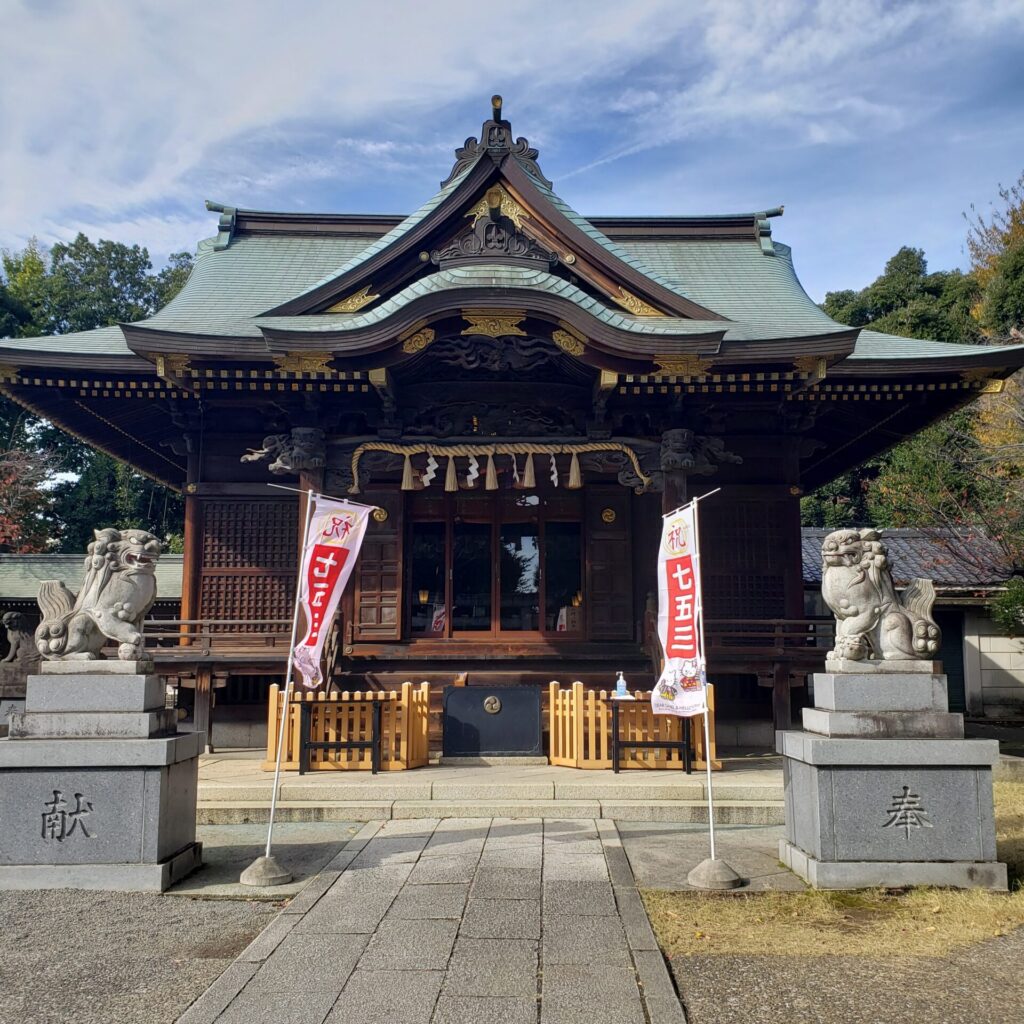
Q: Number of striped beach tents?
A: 0